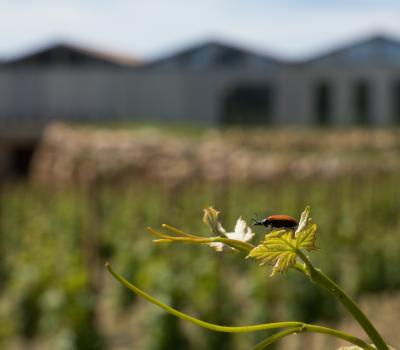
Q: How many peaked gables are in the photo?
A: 3